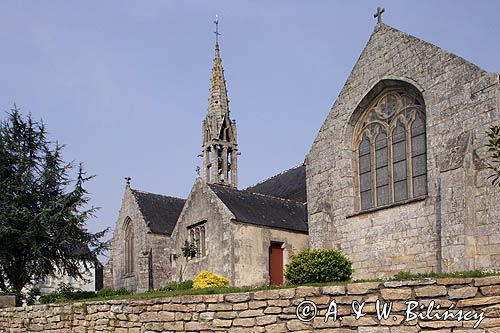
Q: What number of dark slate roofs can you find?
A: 3